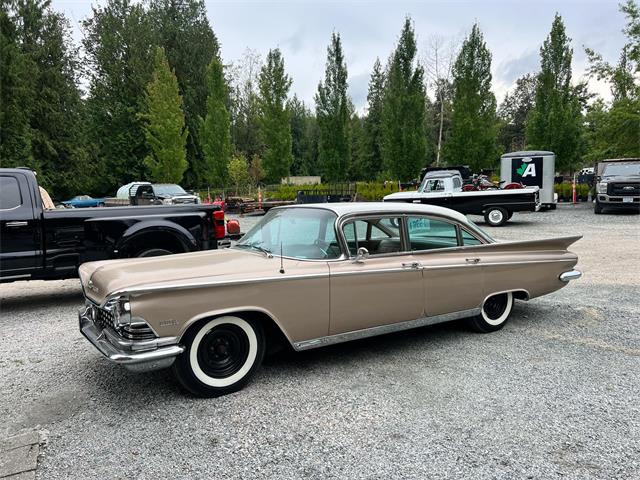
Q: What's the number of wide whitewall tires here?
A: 2